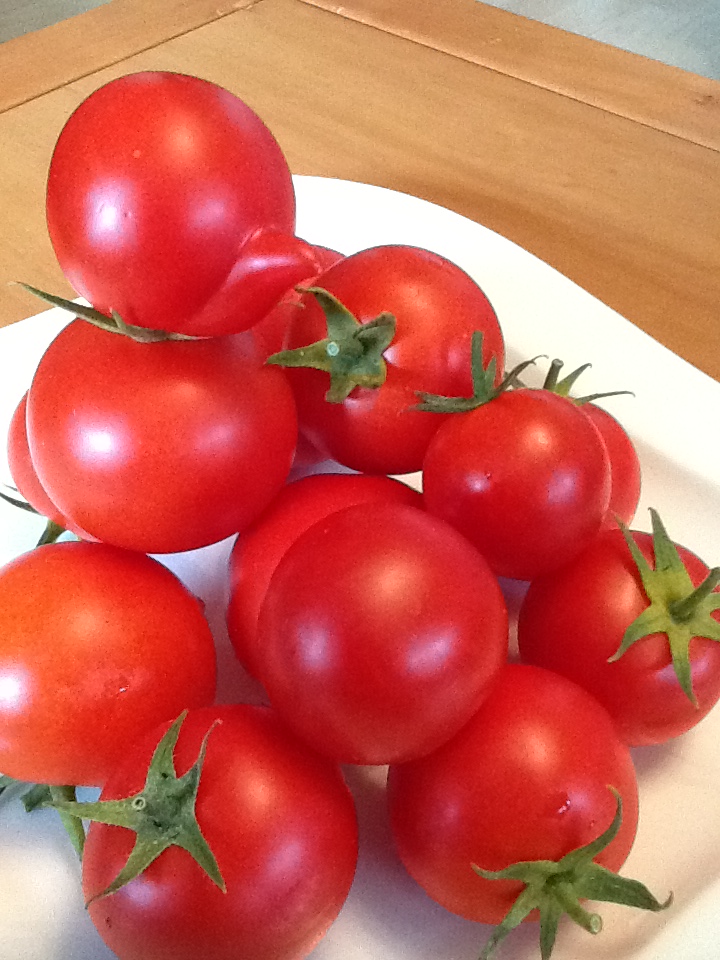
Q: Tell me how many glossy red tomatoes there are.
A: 13